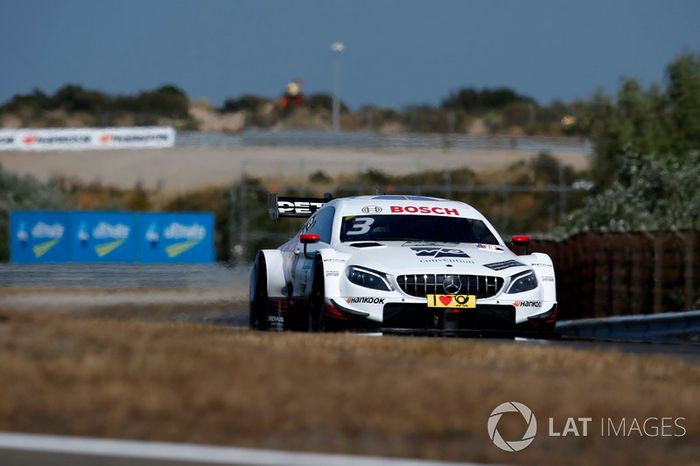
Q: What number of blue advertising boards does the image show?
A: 3